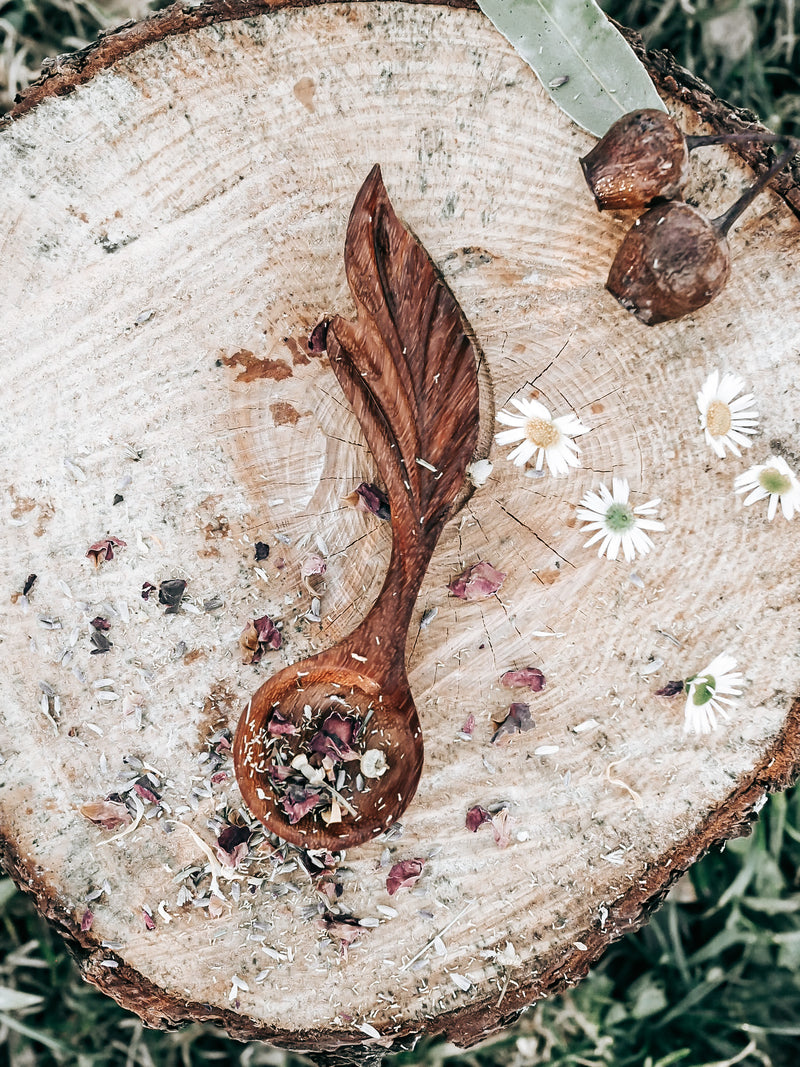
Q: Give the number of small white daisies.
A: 5